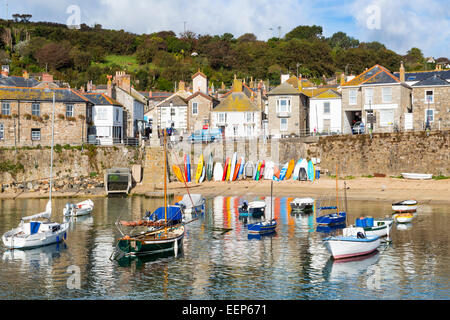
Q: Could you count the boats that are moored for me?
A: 13